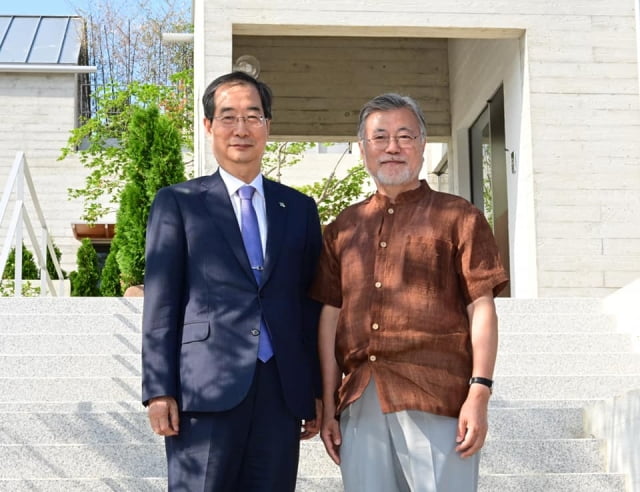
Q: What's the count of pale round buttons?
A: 5